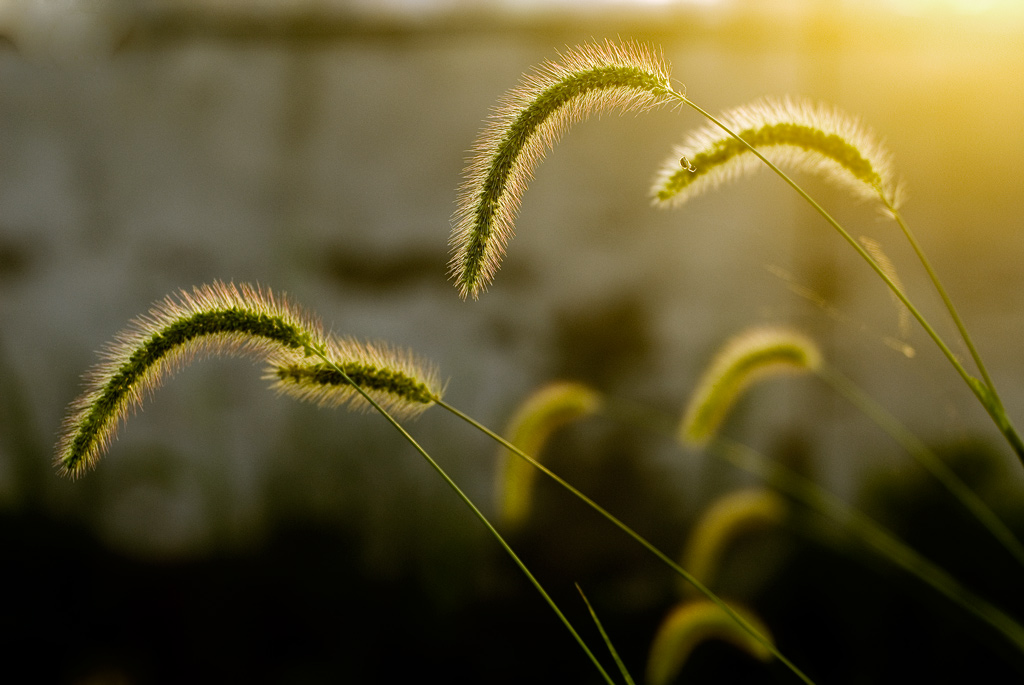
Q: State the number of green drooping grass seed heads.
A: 8